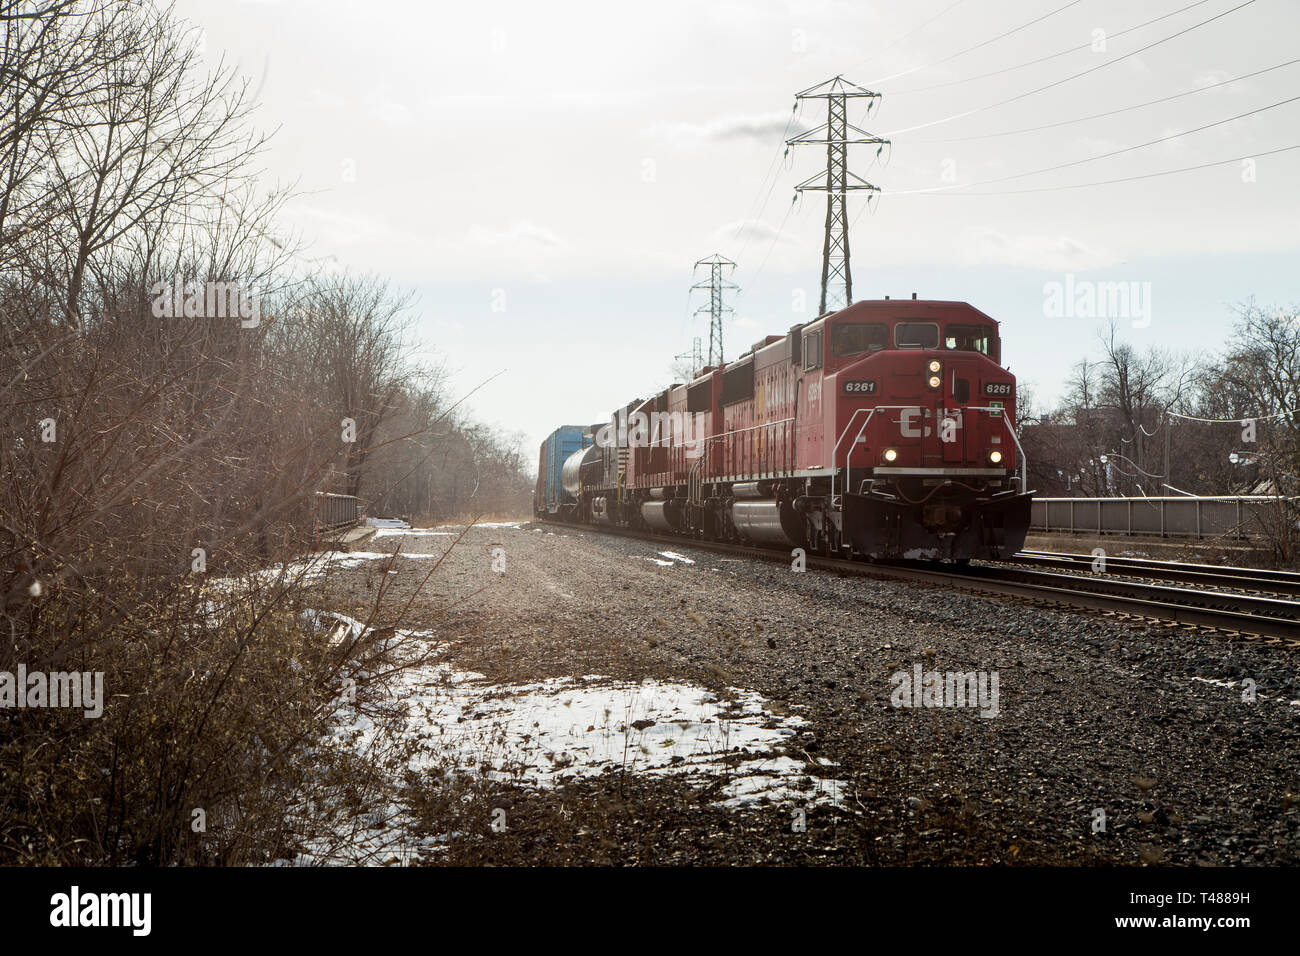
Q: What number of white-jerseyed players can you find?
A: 0